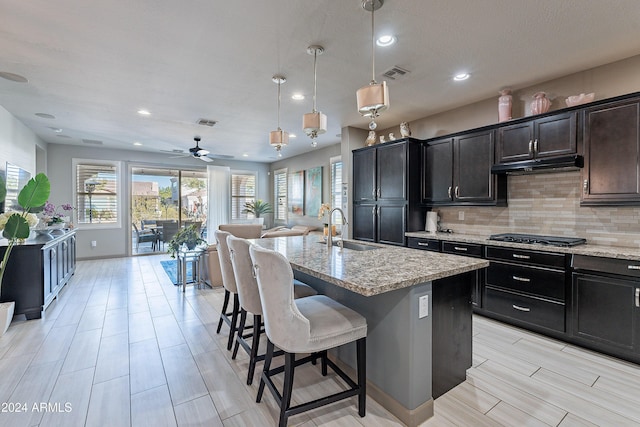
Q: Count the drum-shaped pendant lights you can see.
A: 3